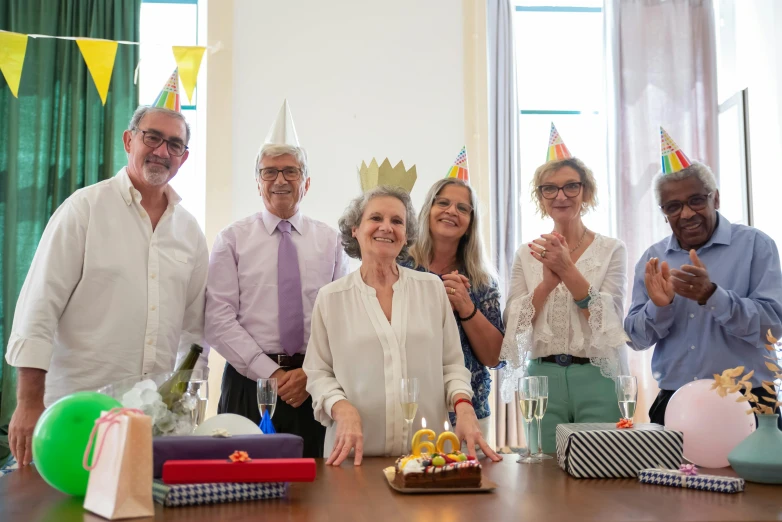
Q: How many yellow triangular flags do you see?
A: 3